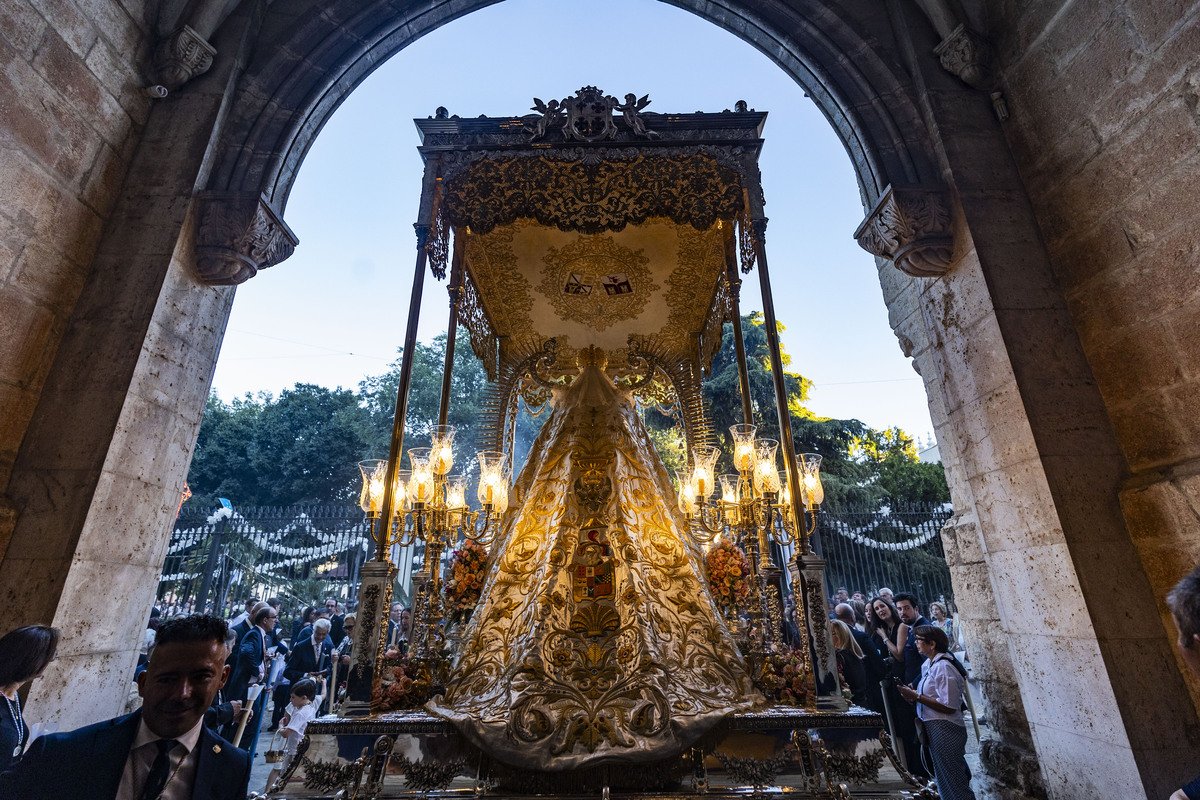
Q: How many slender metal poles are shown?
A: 4